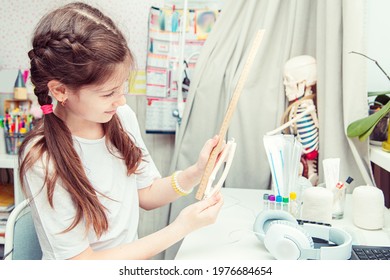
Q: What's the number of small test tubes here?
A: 5